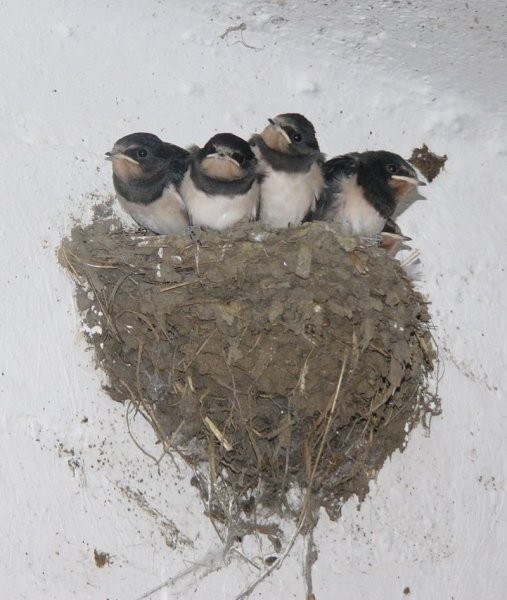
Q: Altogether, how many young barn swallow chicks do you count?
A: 5